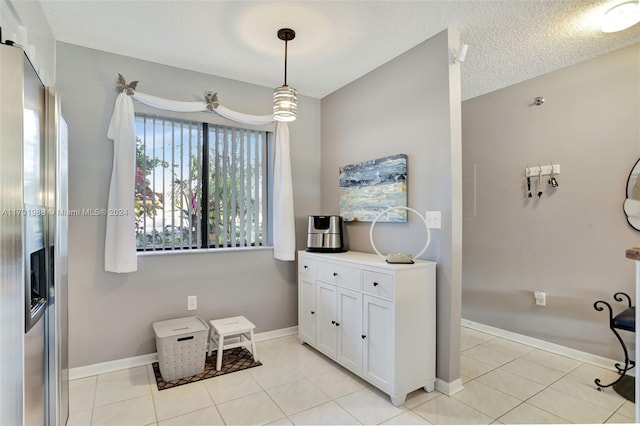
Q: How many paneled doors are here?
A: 4